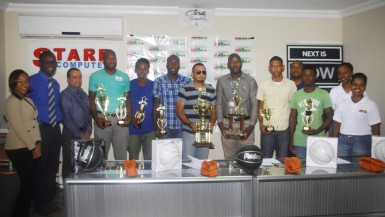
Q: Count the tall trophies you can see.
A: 2